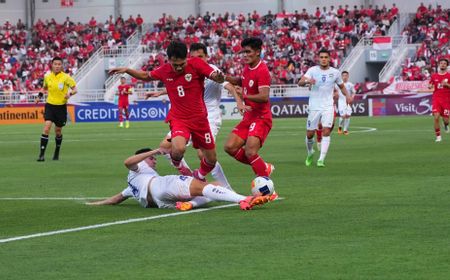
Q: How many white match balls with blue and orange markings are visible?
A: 1